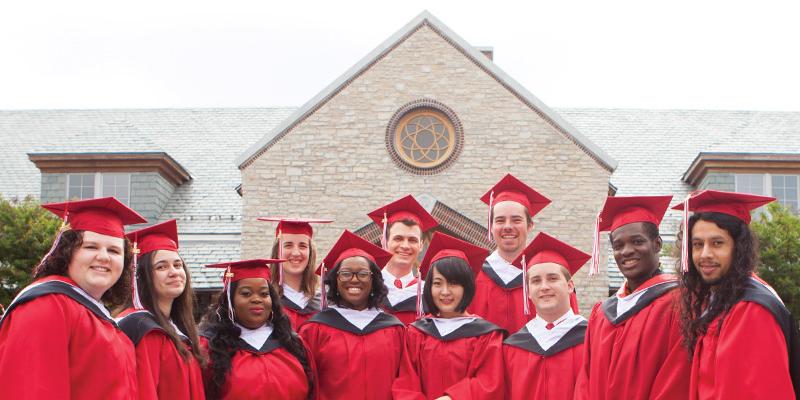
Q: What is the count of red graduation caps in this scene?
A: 11